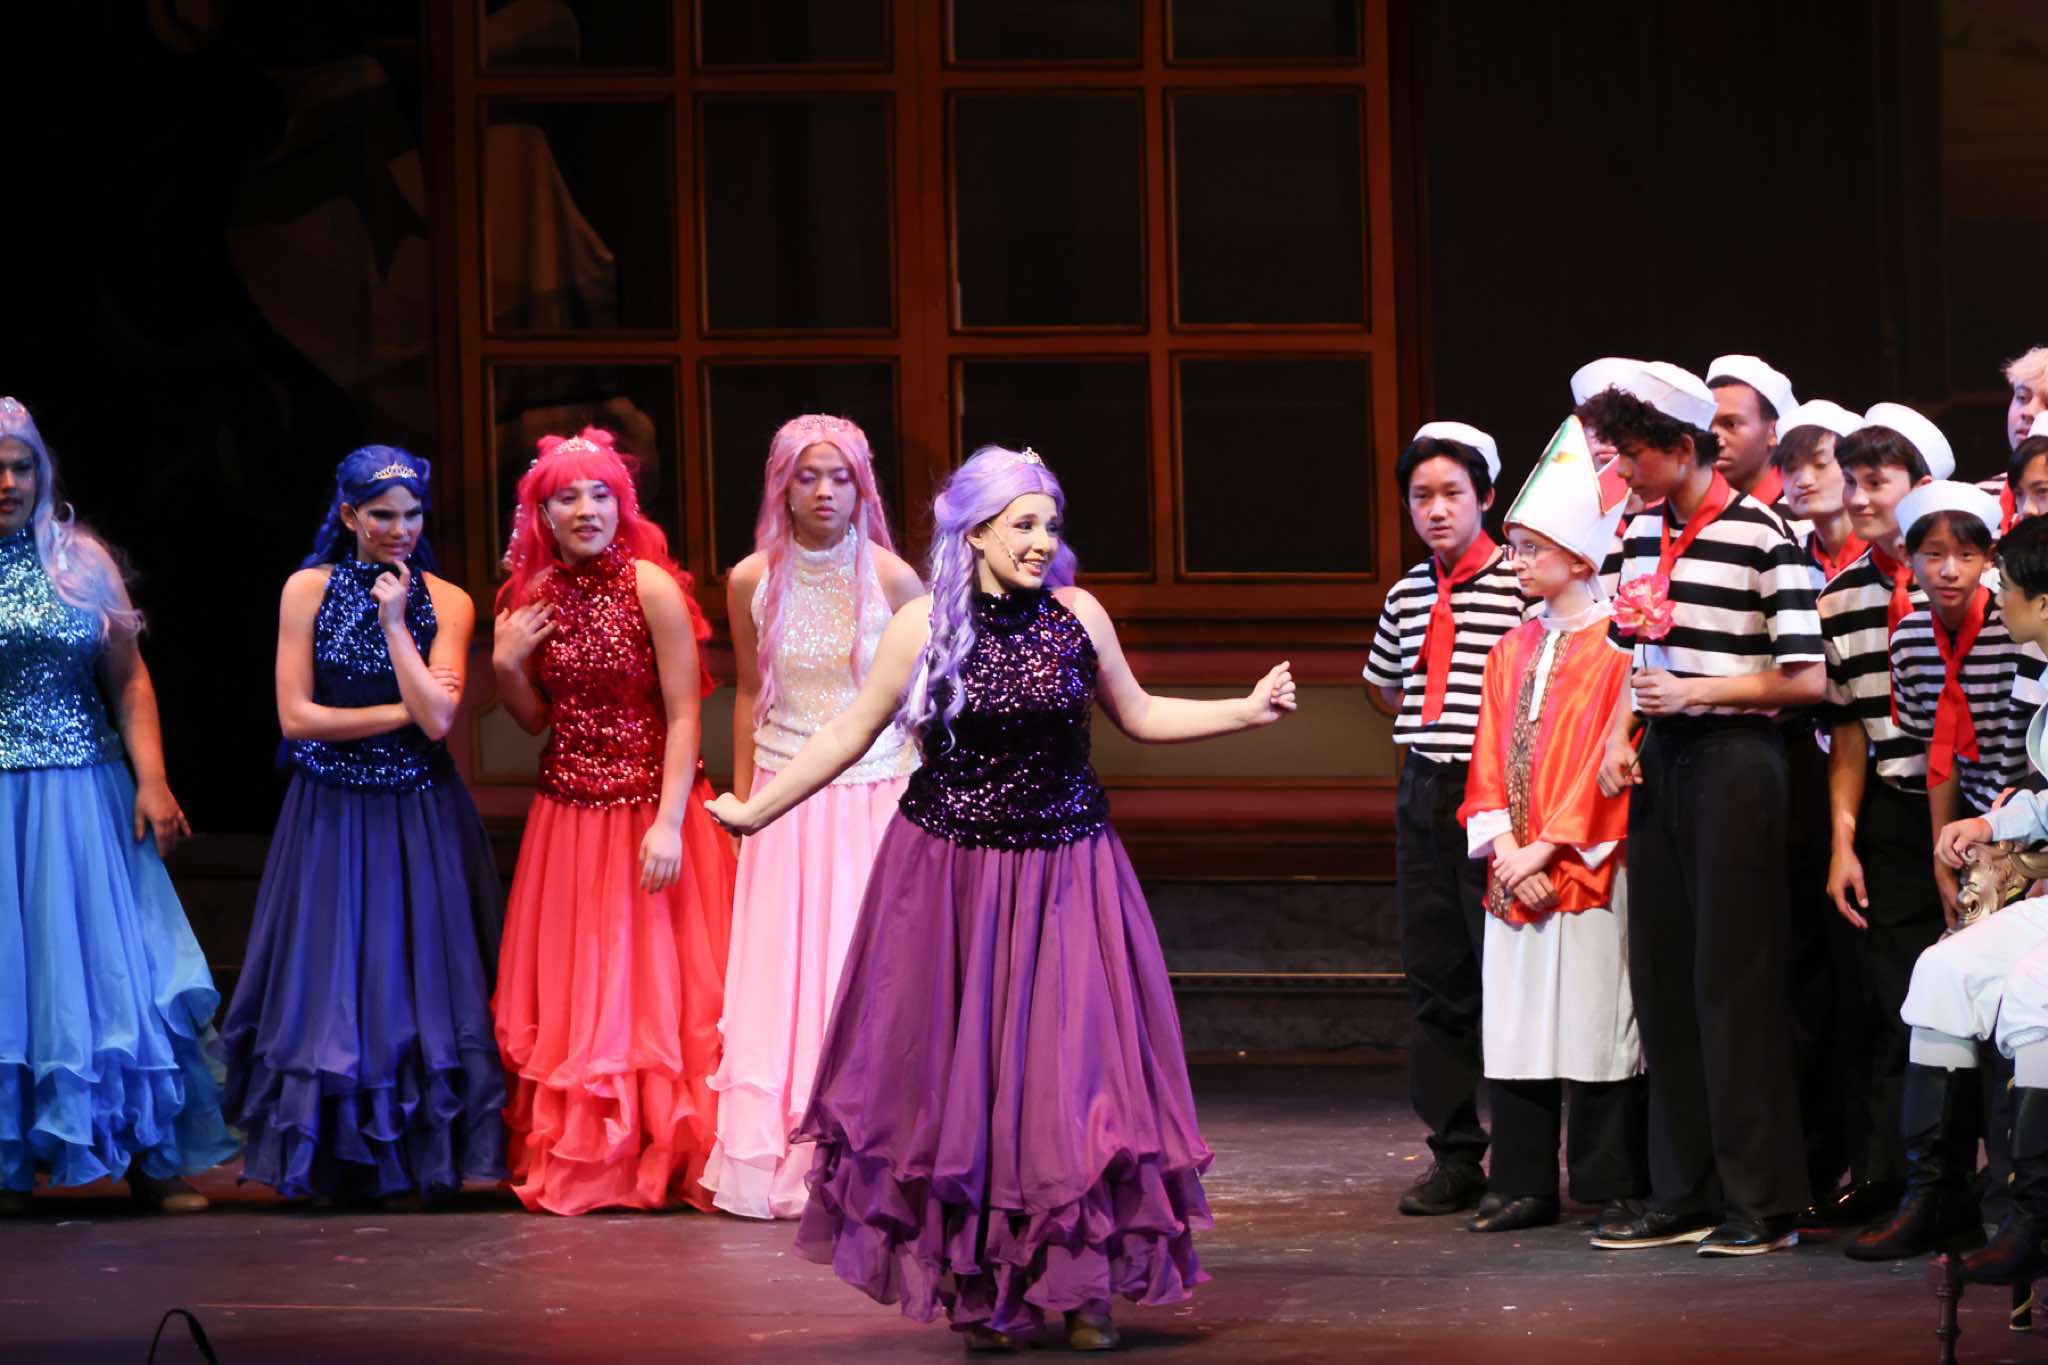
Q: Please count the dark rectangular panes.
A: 12